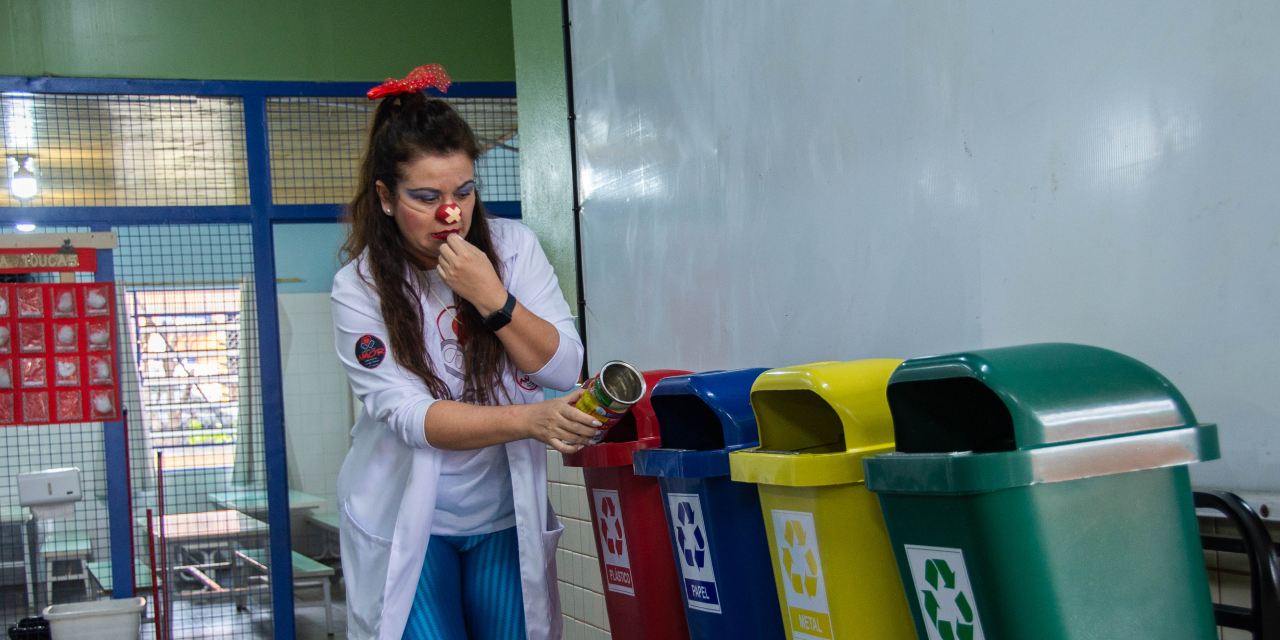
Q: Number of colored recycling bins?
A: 4